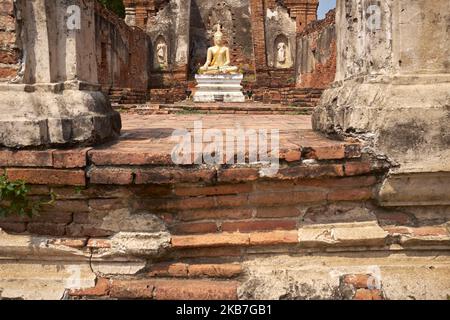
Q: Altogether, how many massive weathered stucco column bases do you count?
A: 2